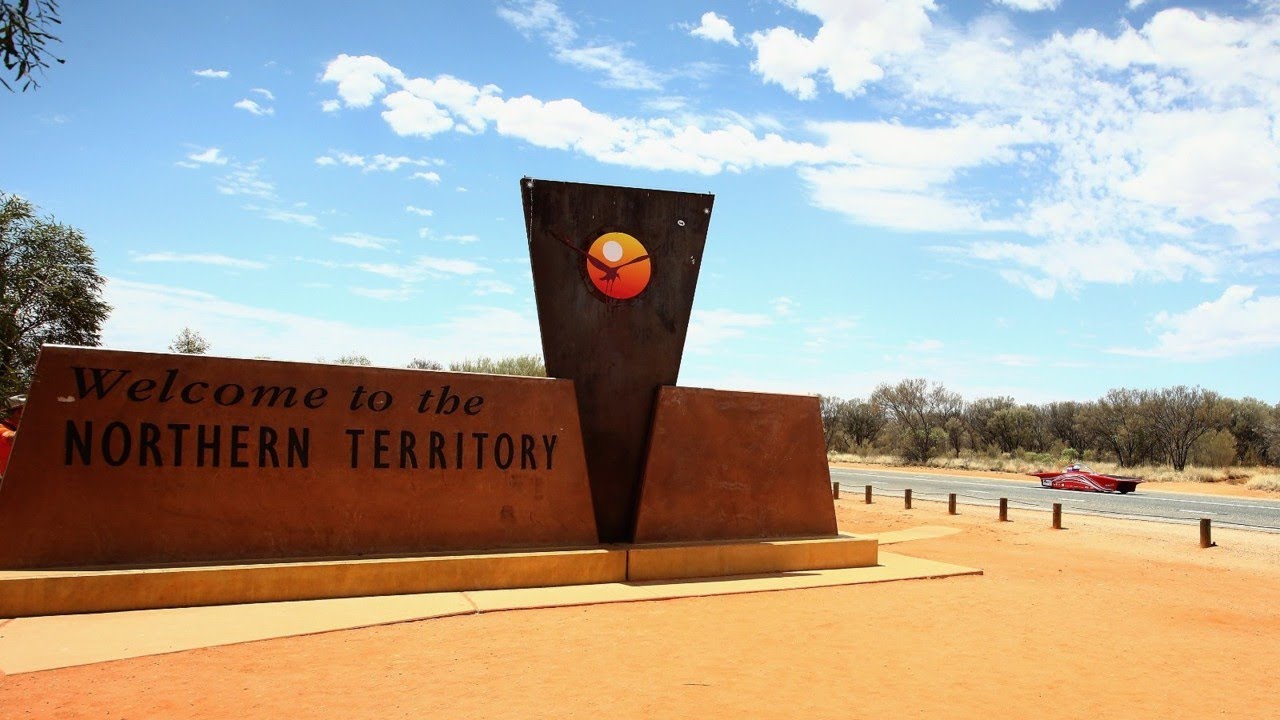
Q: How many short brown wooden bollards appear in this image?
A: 7